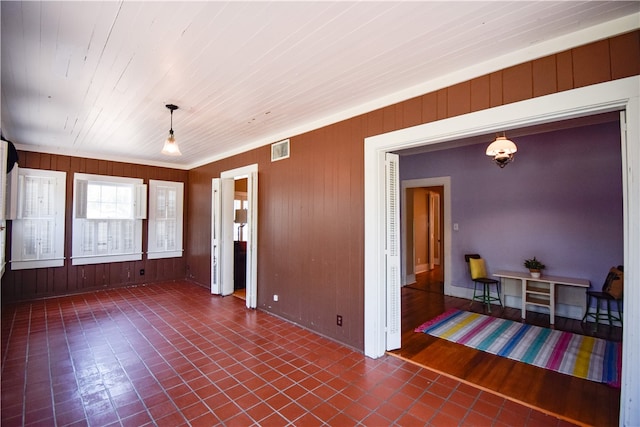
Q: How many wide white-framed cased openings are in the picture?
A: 1